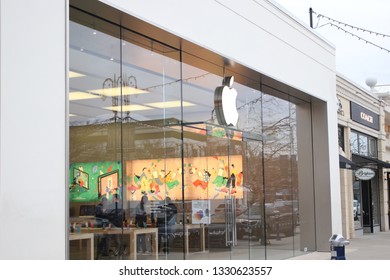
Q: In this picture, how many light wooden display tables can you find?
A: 3